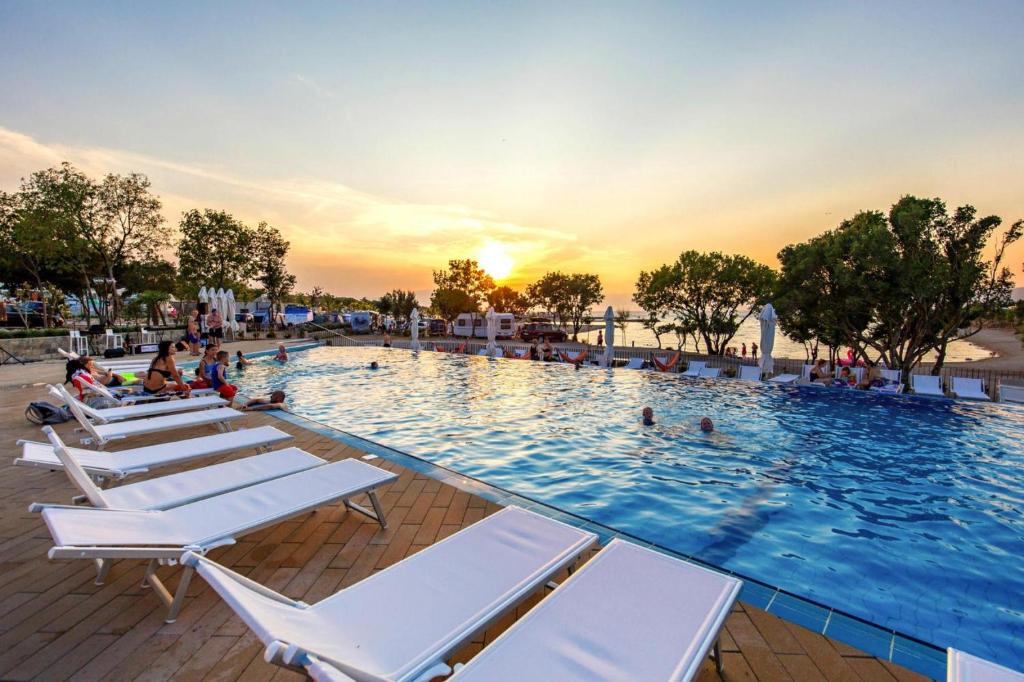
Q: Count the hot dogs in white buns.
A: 0